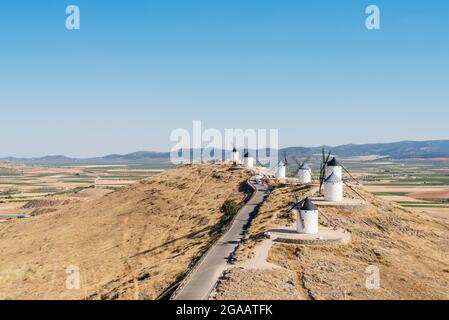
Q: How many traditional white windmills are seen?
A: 7